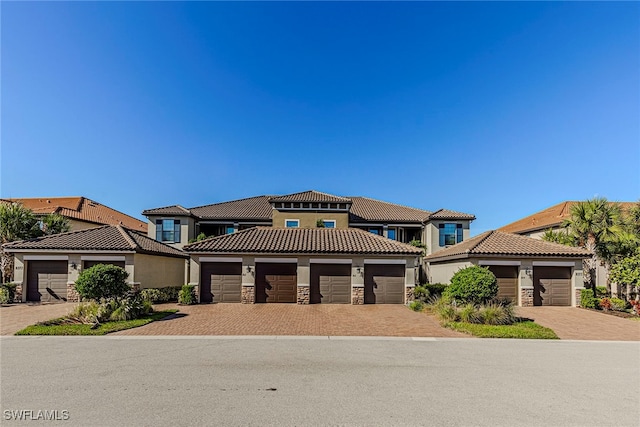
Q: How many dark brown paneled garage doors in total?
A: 8